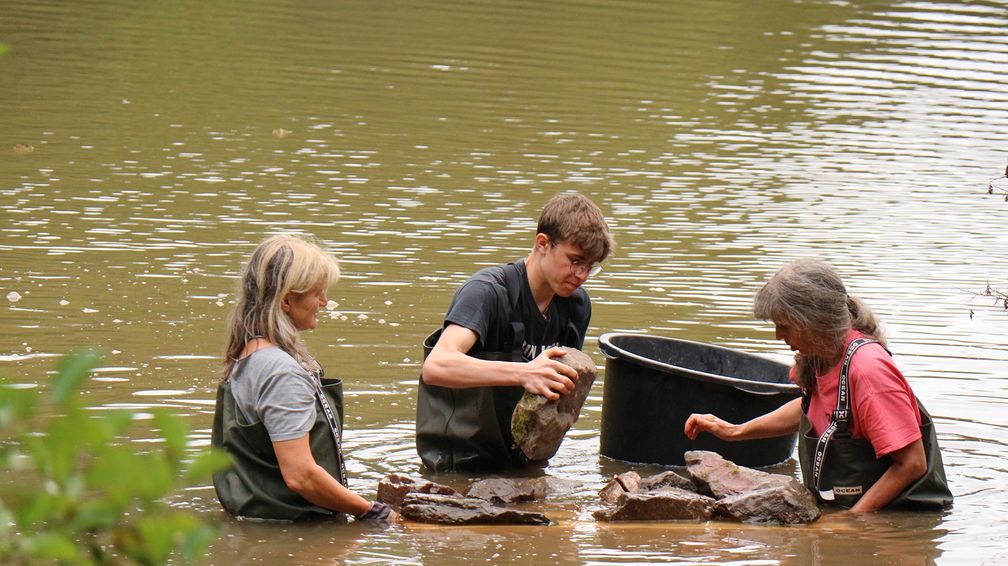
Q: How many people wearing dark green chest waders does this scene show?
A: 3